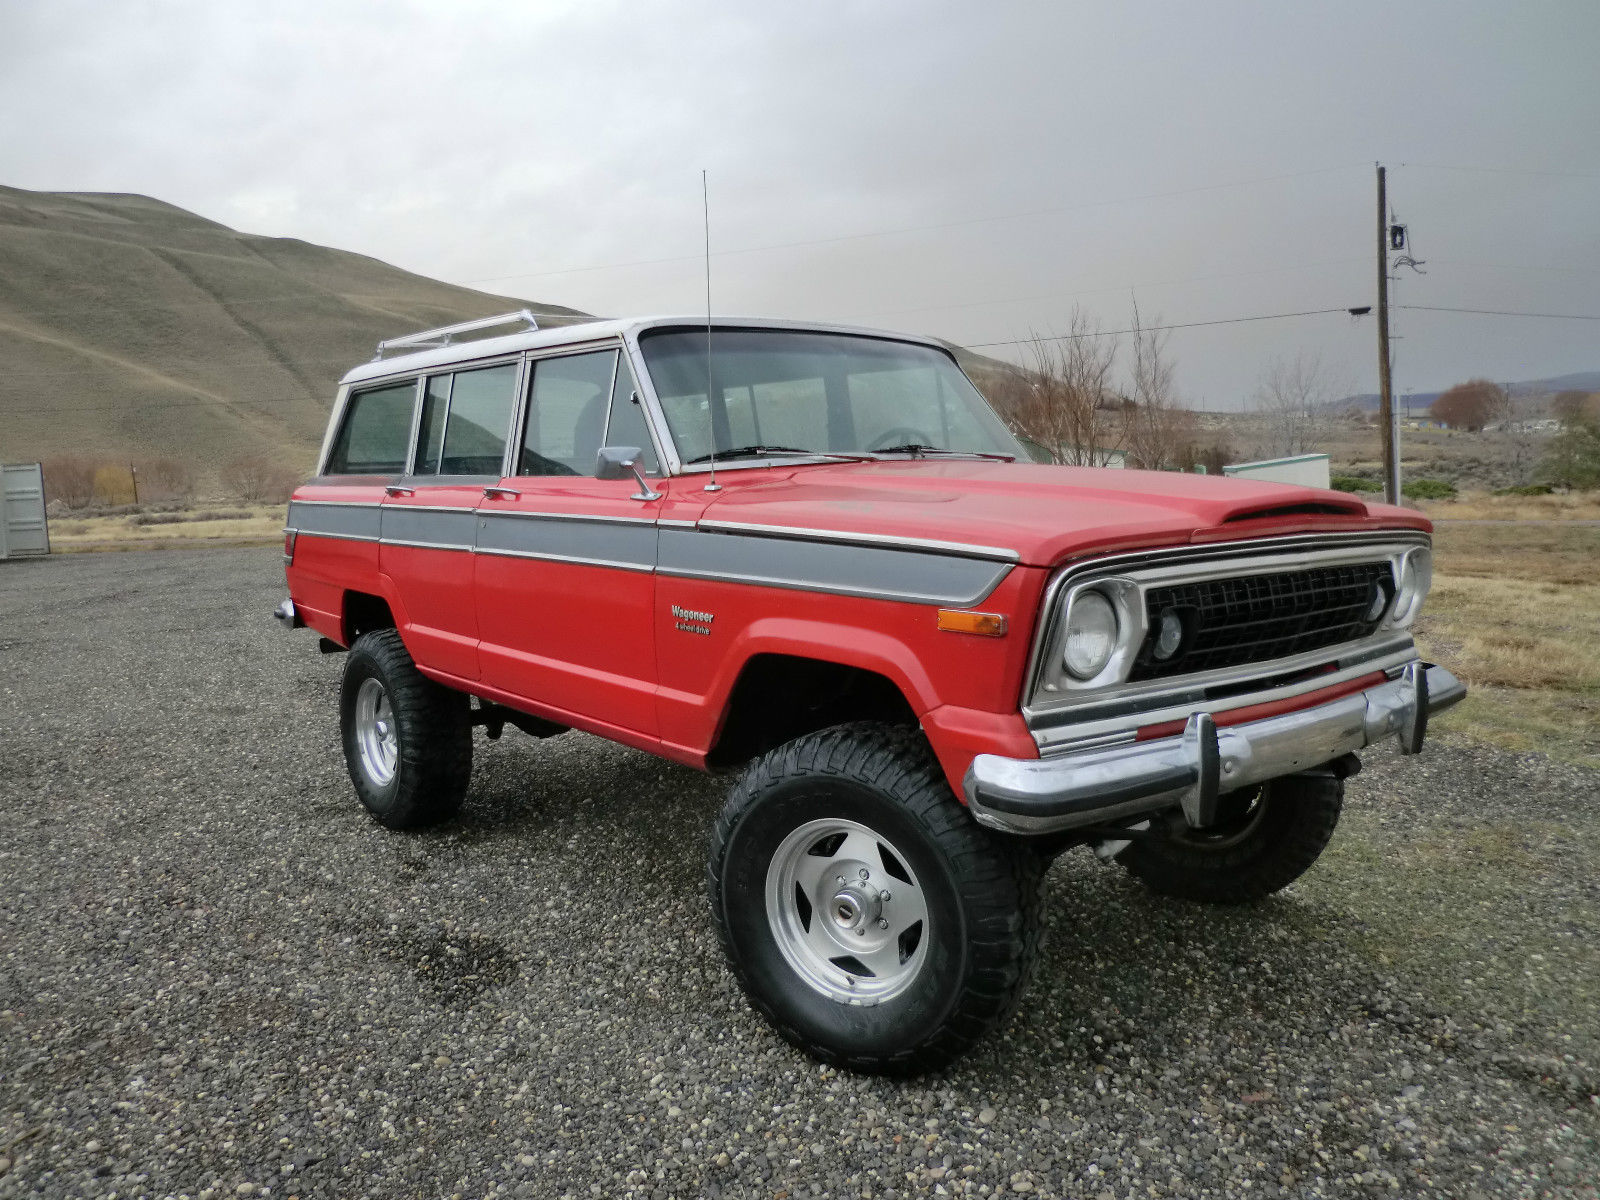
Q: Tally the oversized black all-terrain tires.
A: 3